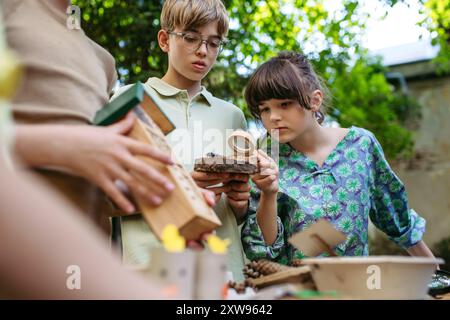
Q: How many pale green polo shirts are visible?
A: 1